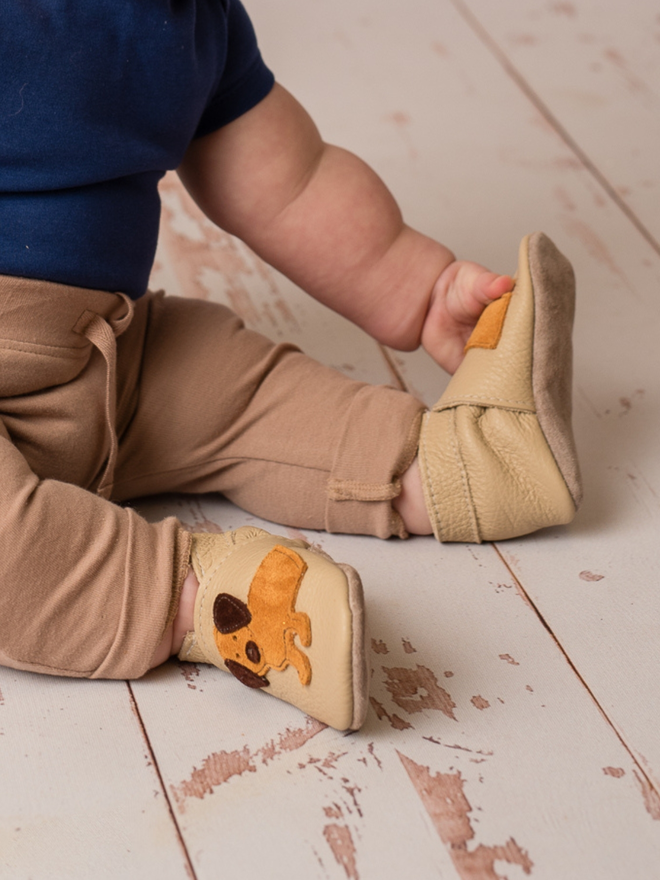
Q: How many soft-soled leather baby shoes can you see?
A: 2